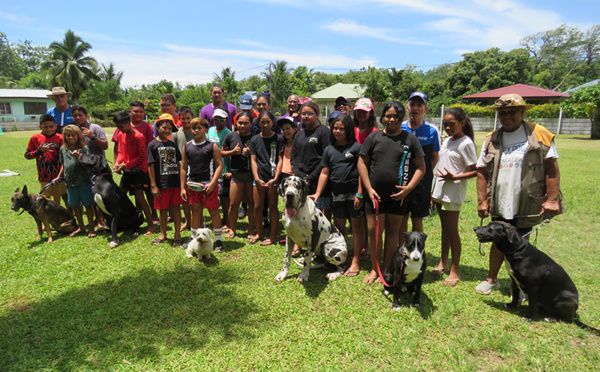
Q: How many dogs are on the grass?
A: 6